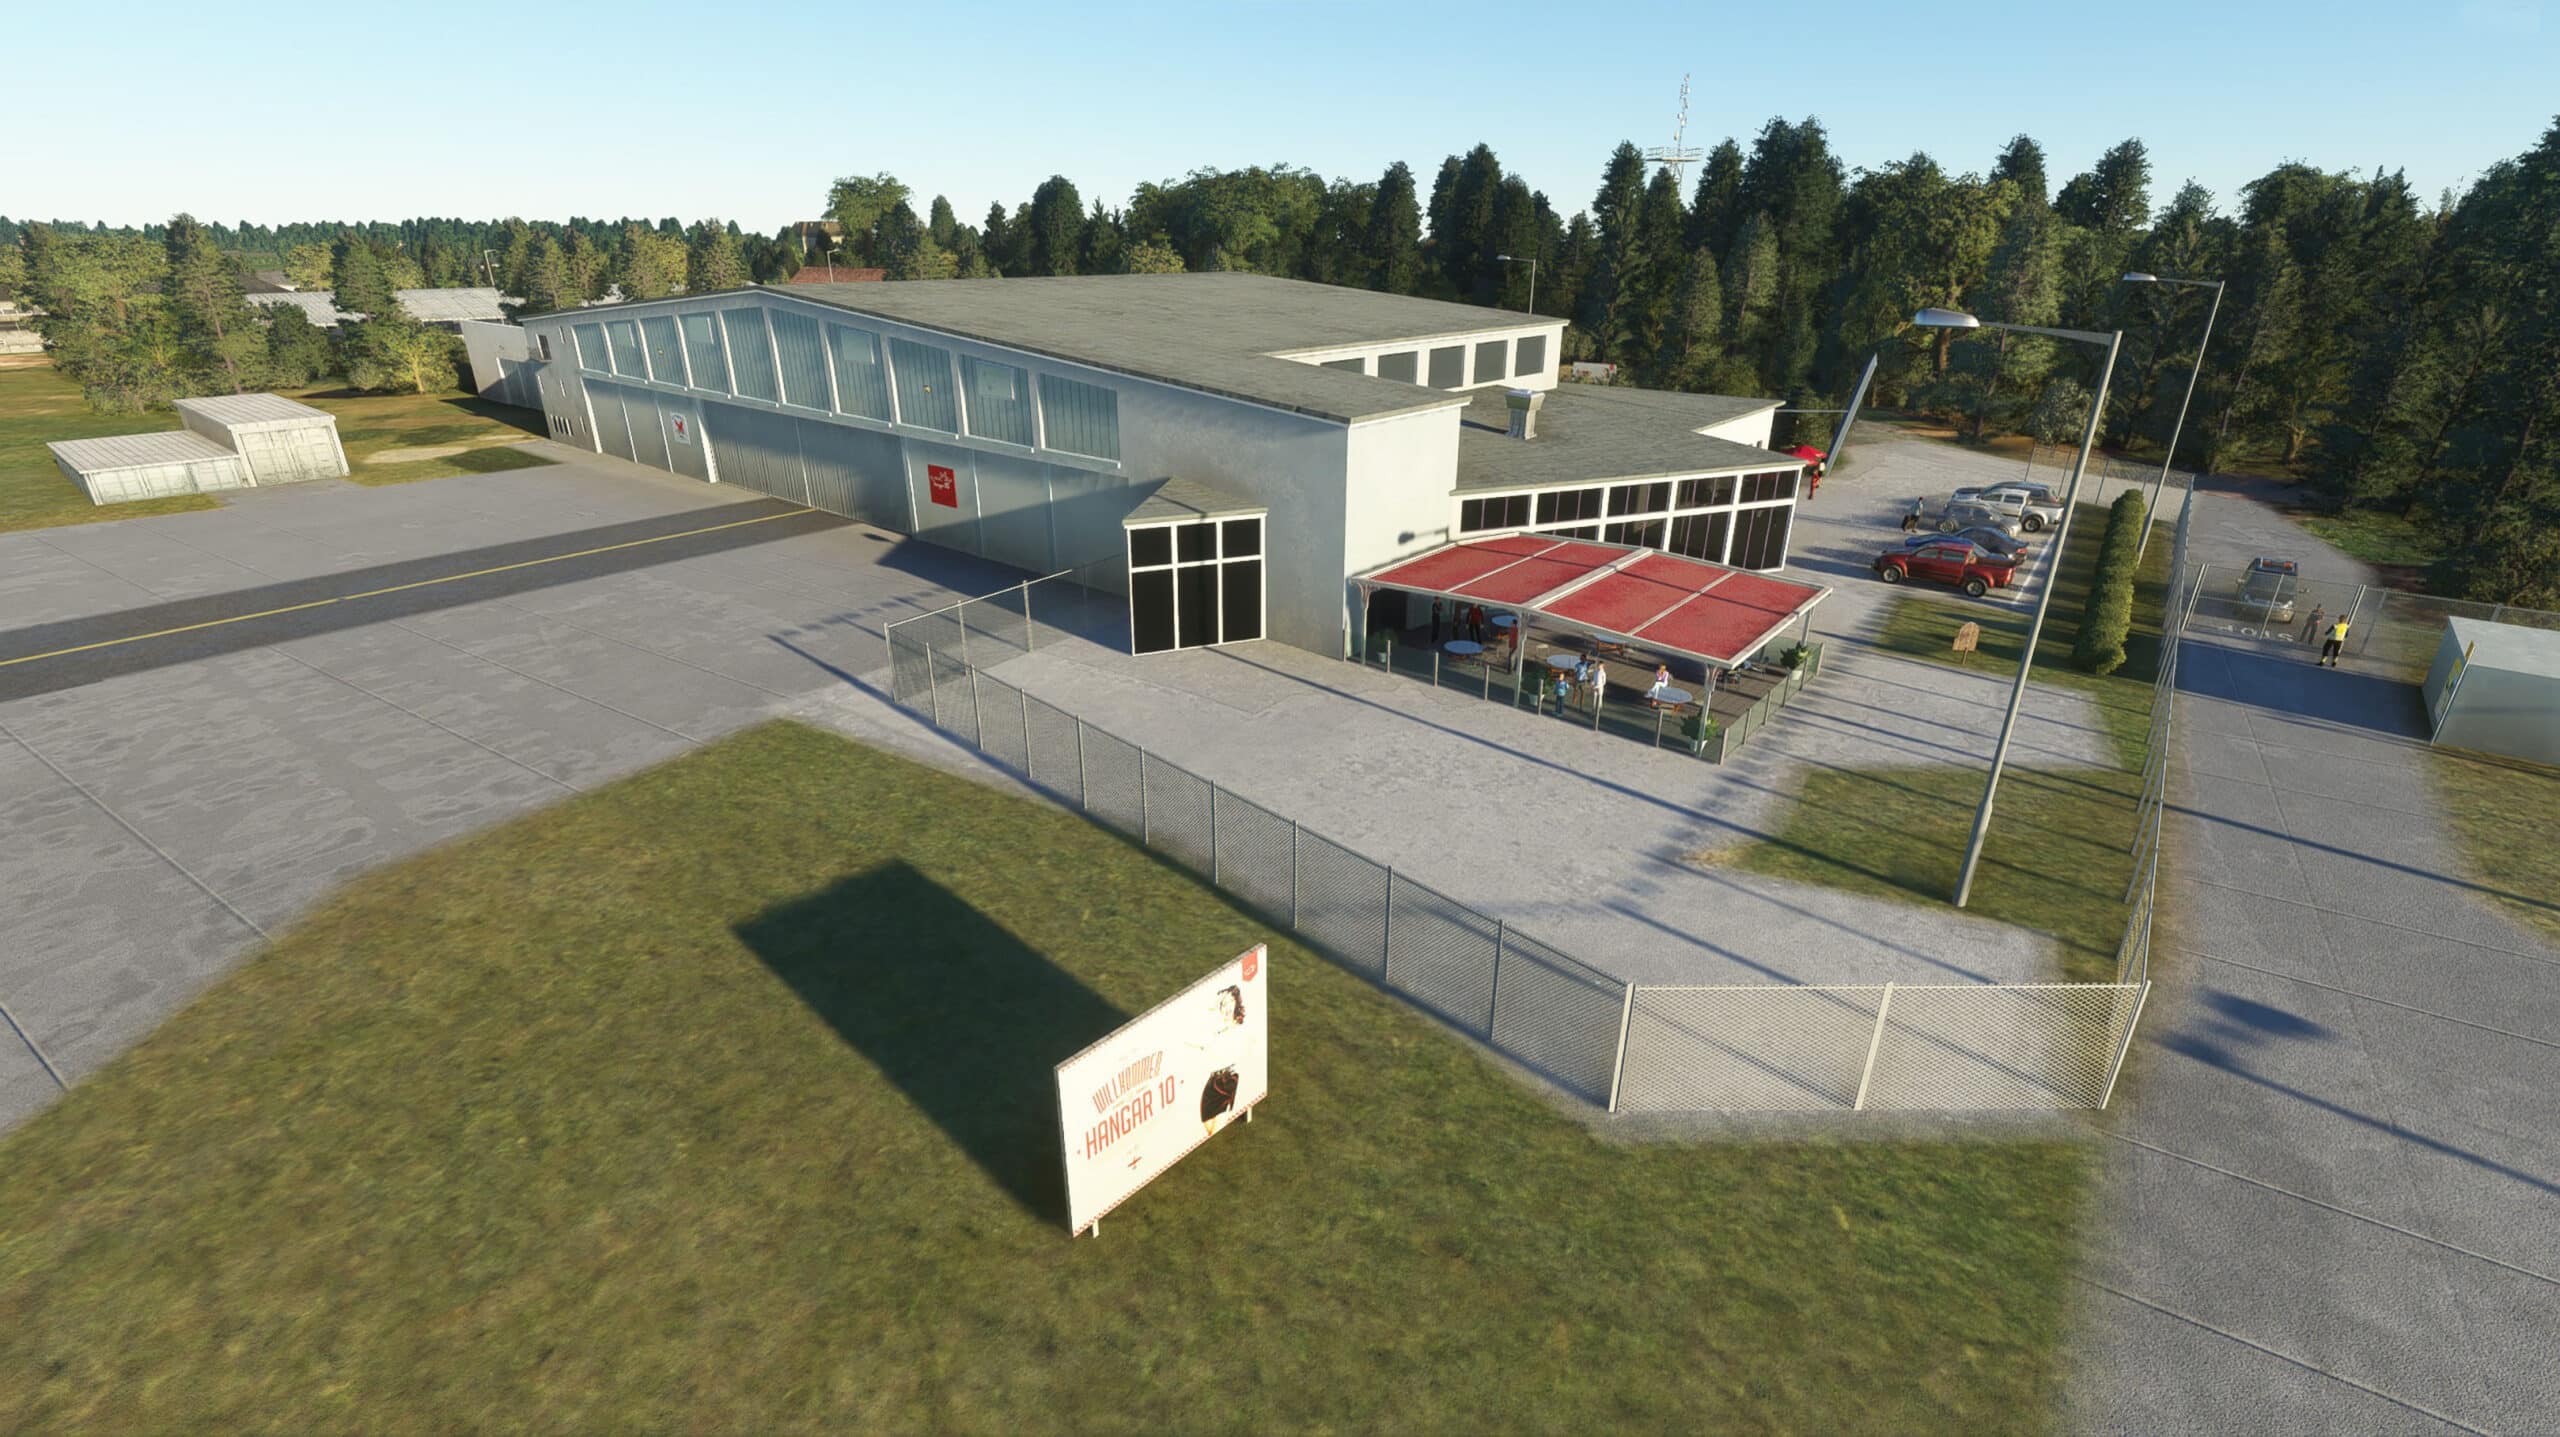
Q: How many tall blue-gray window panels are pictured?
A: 10